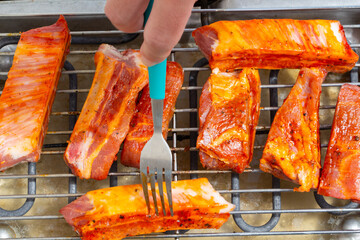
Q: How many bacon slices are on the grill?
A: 8